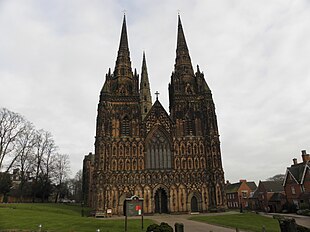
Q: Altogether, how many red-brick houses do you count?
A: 3